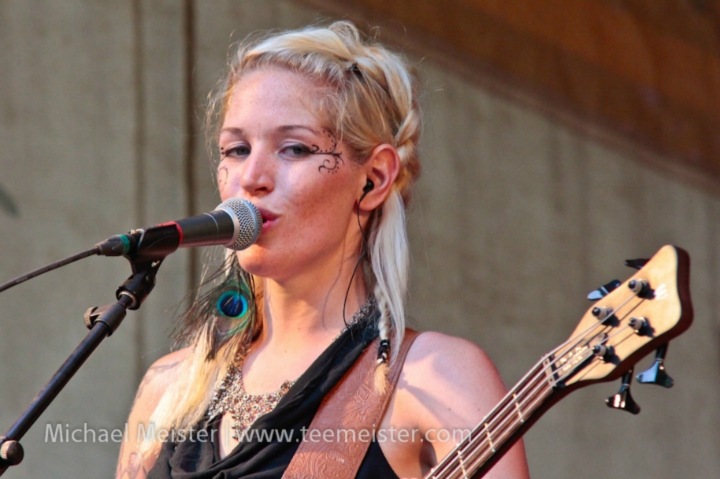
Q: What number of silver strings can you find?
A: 4